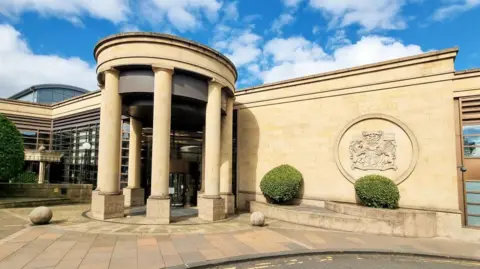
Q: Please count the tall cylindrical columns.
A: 5